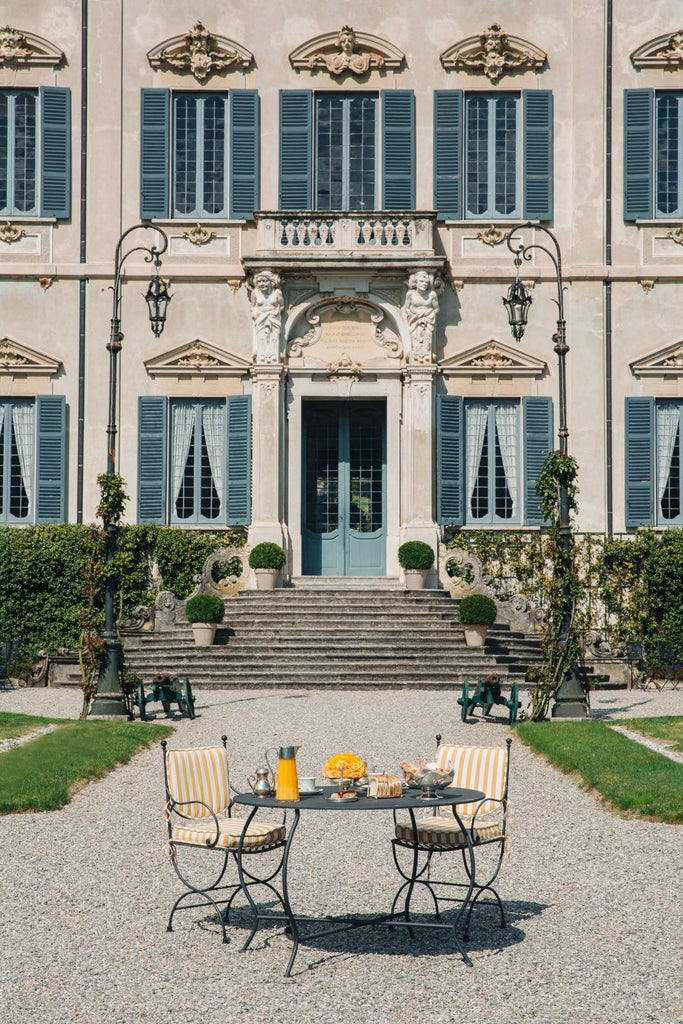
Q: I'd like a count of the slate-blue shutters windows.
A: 9